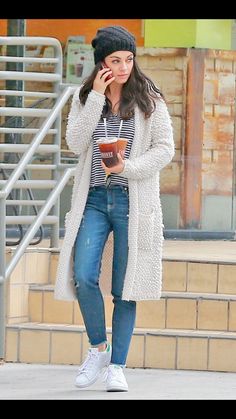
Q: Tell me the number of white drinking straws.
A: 2